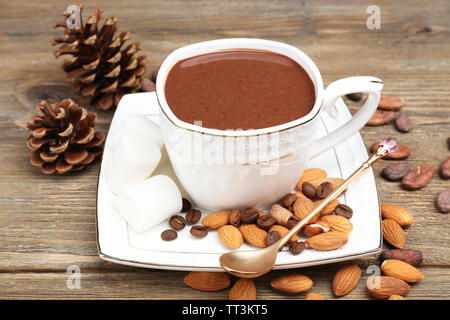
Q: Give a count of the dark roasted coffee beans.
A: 15